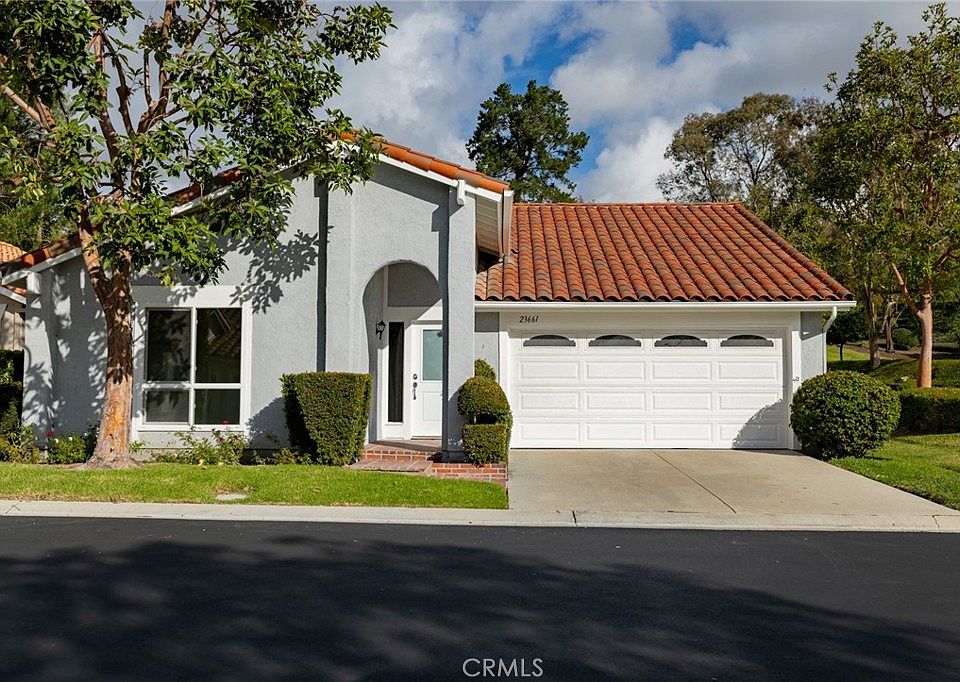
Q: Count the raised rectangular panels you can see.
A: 12